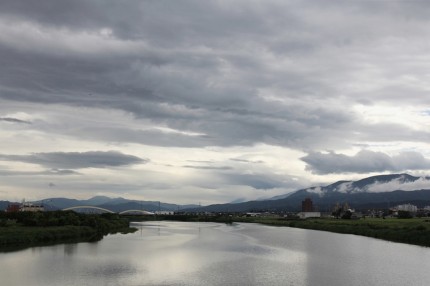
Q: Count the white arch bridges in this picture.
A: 2